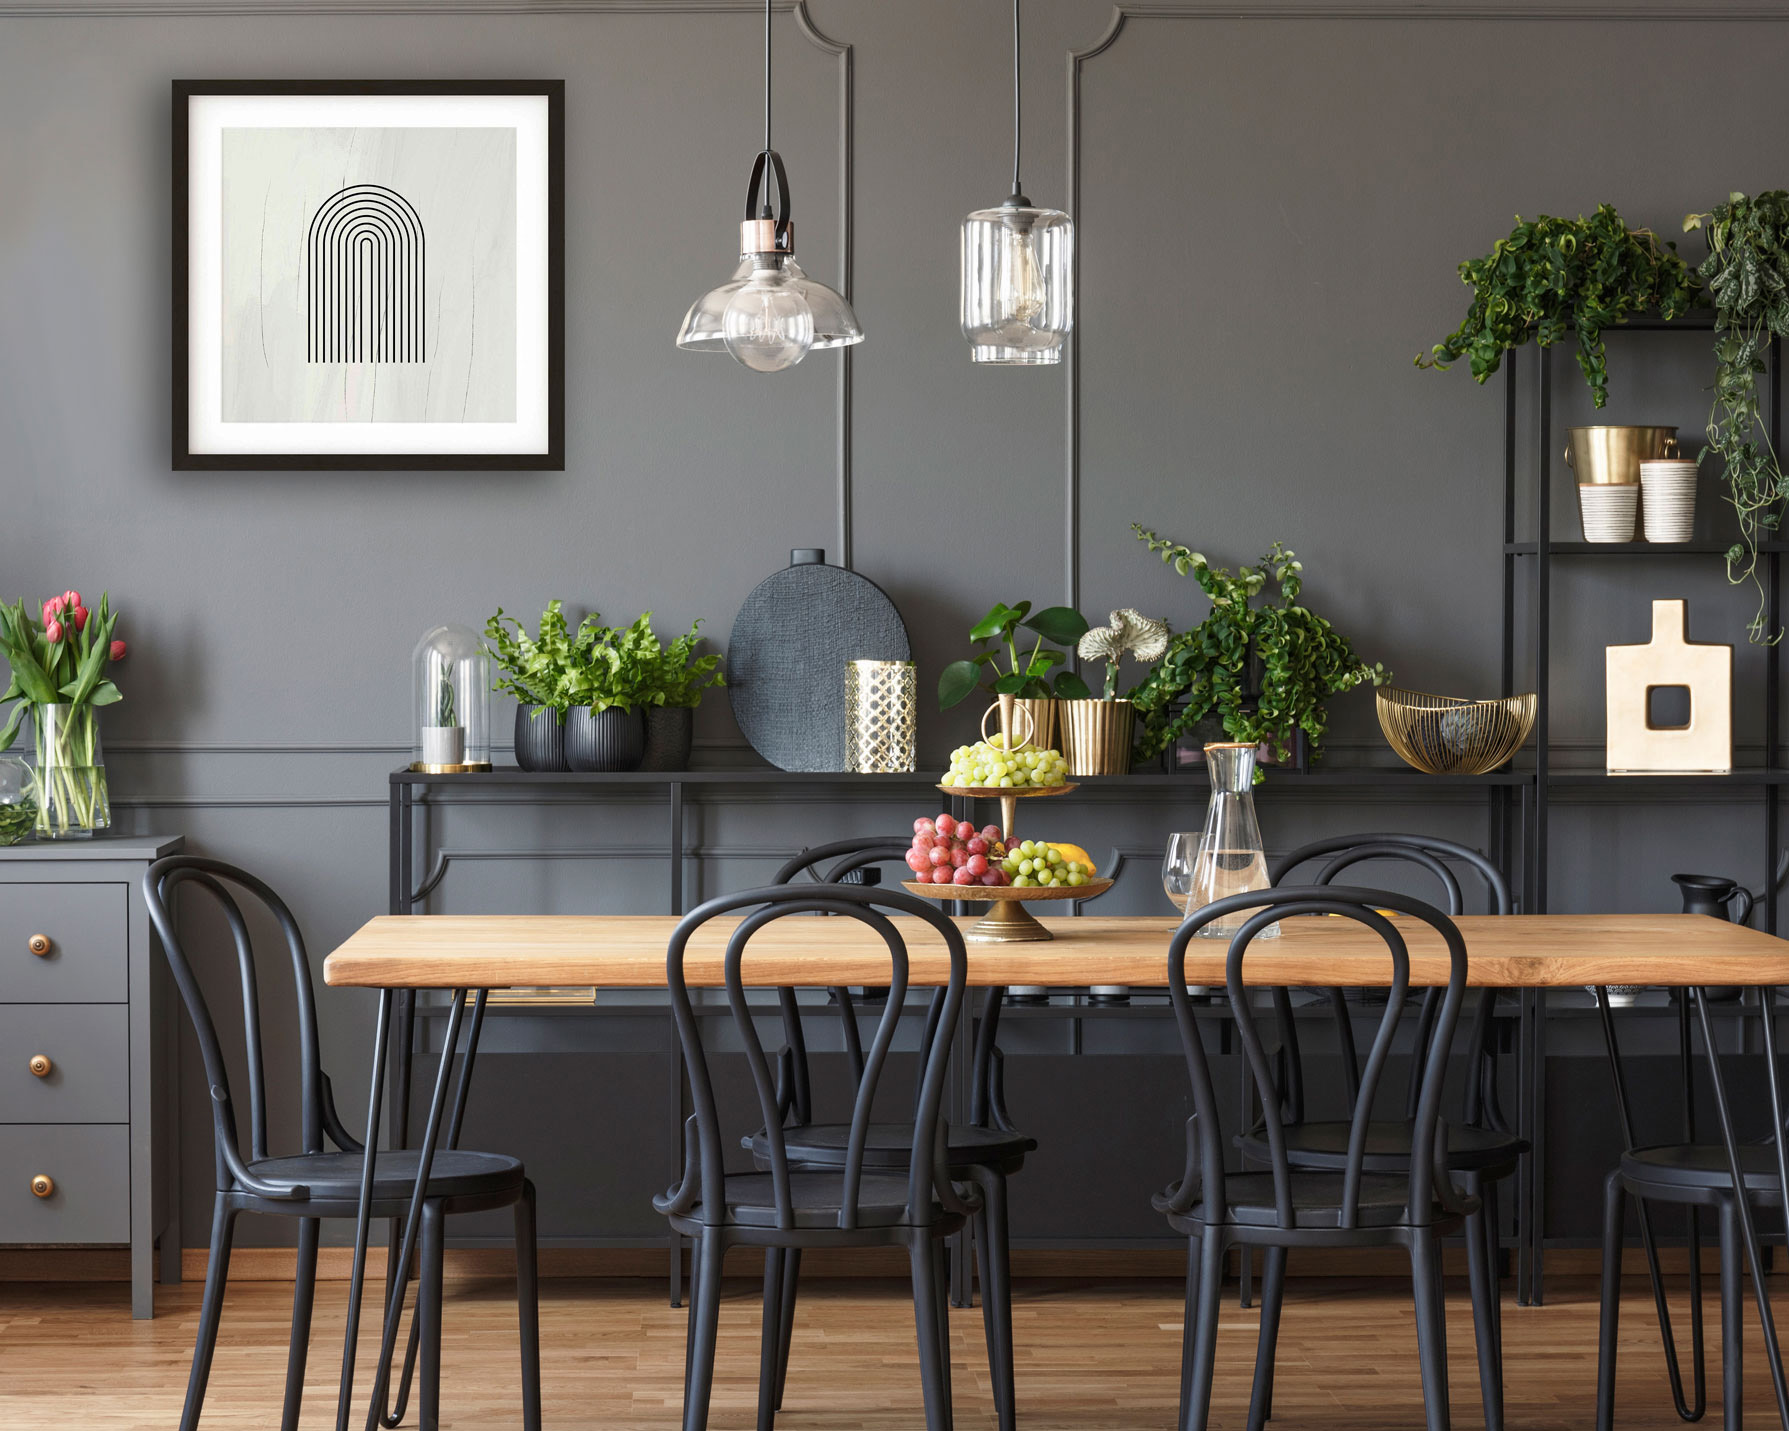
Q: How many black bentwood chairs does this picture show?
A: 6